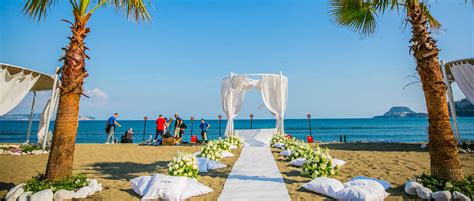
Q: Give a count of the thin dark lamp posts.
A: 5